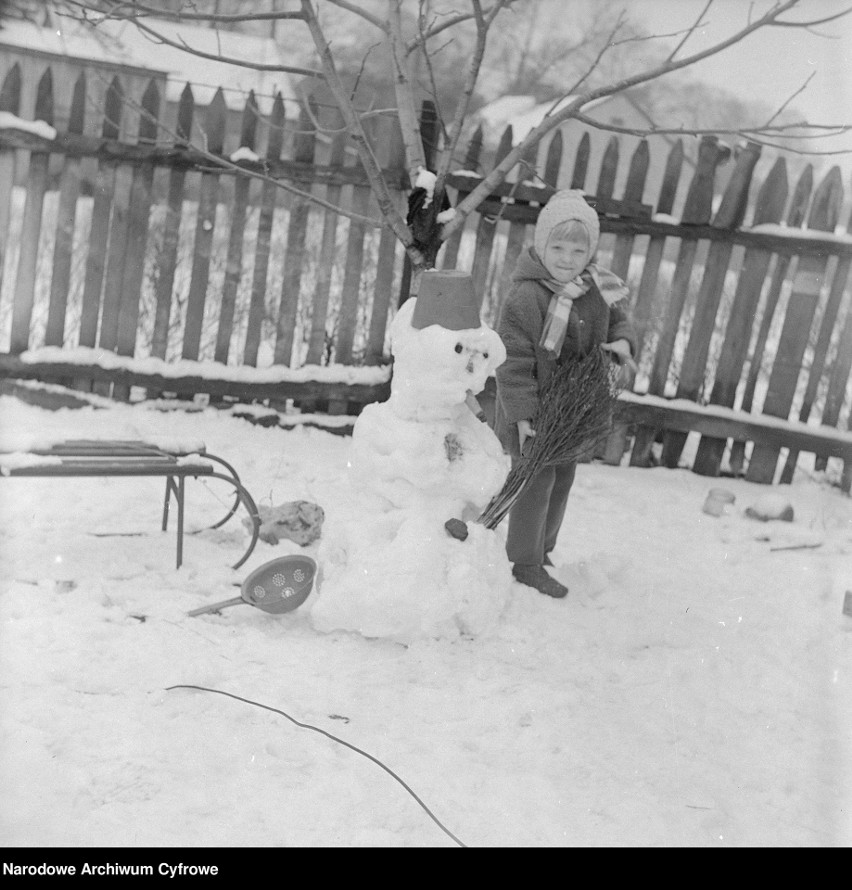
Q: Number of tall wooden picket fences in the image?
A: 1